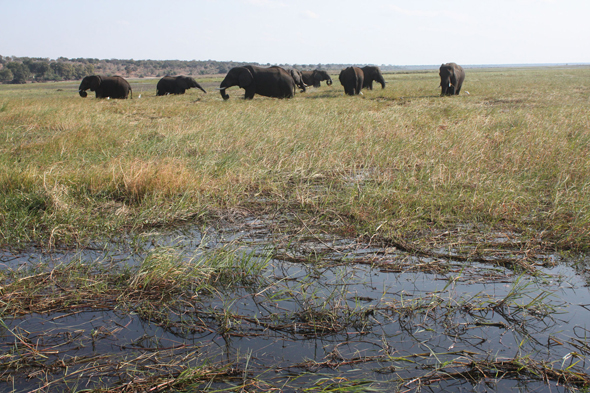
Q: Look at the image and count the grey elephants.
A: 8